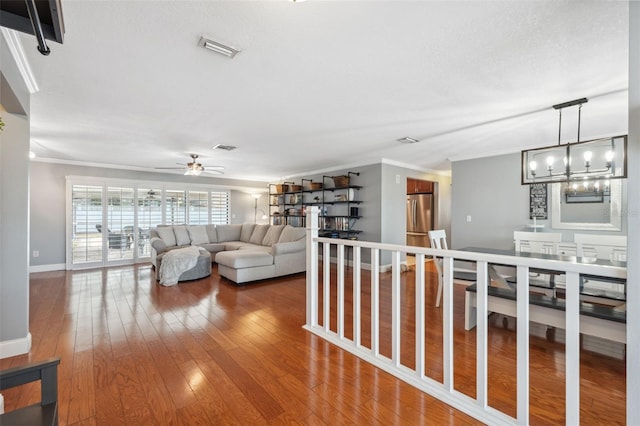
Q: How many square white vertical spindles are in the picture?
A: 10